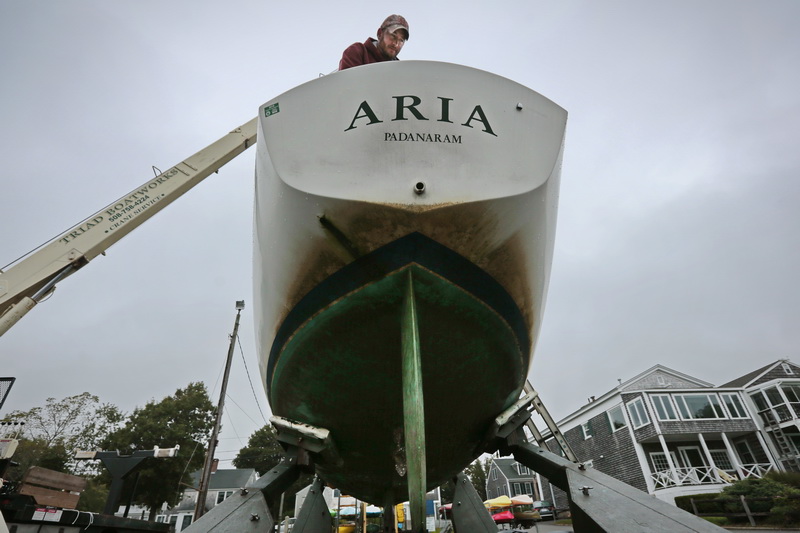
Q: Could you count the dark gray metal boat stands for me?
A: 4